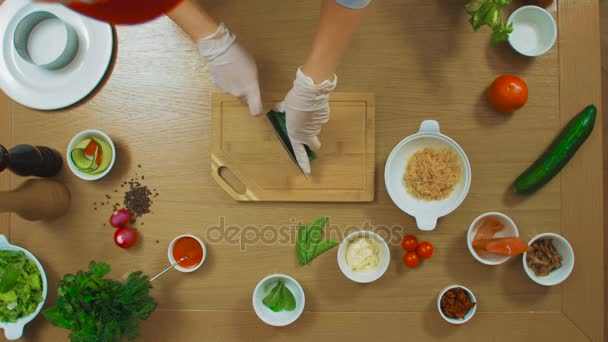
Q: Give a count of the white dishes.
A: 11